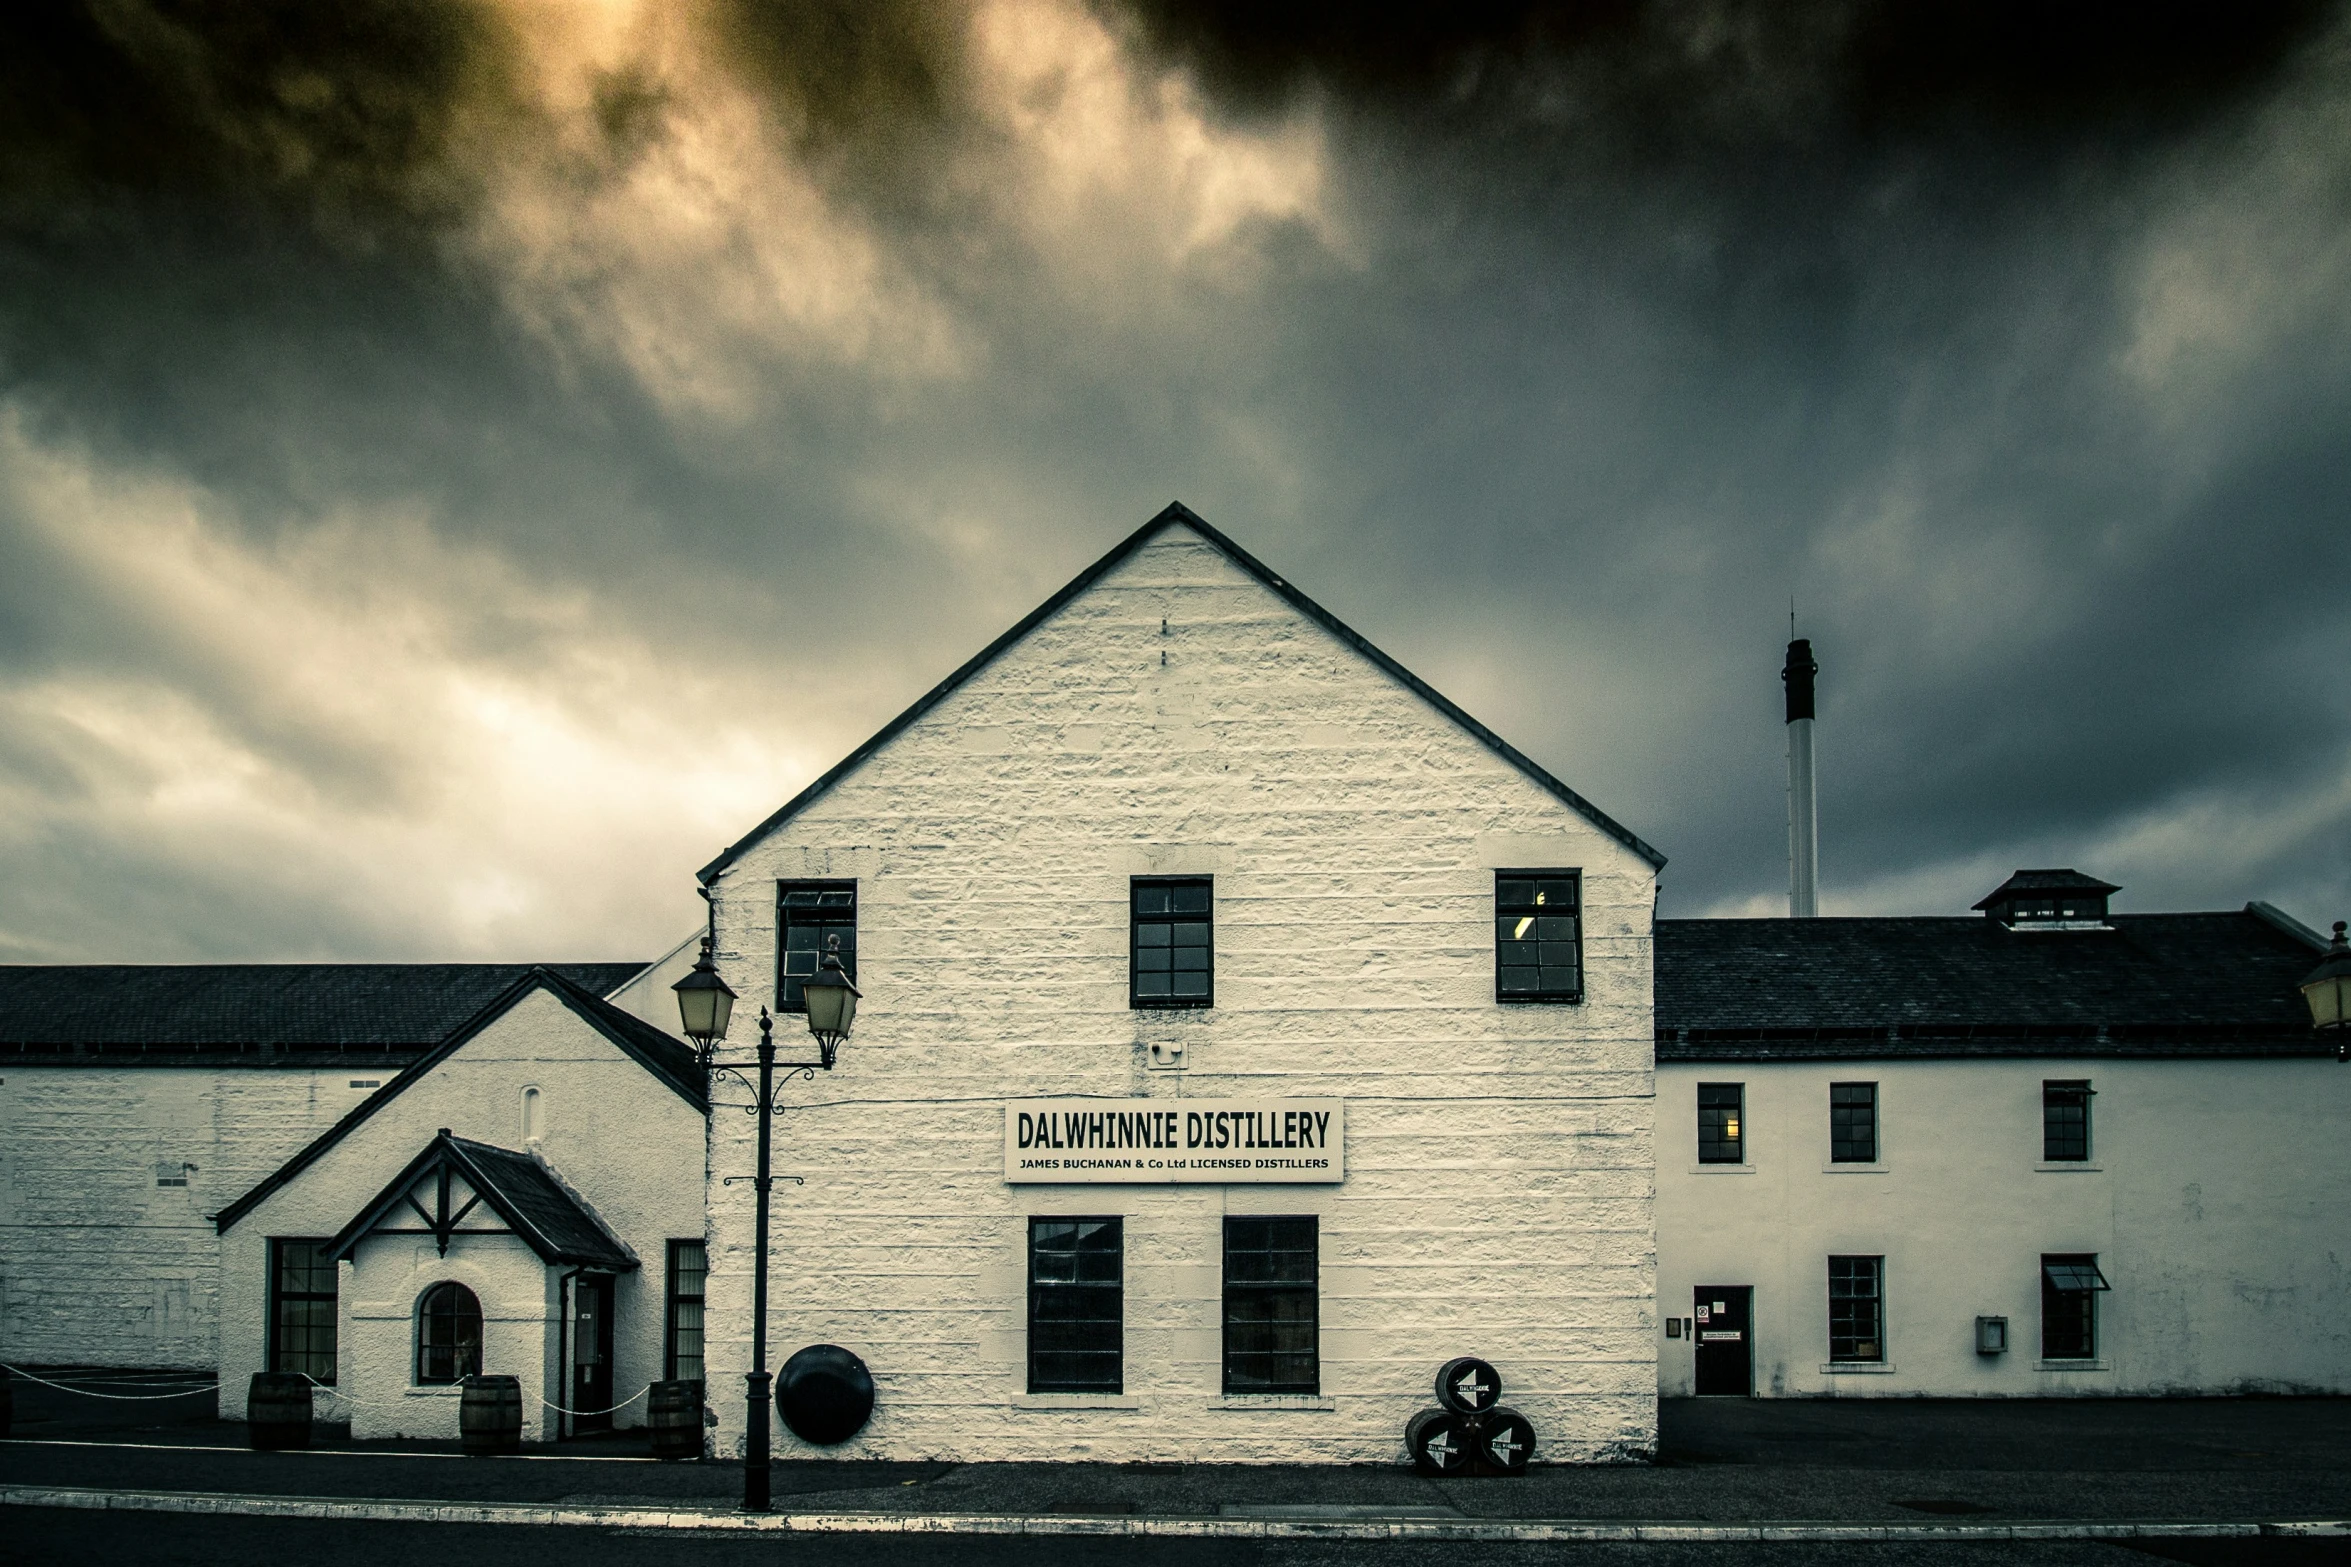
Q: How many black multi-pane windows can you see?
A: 13